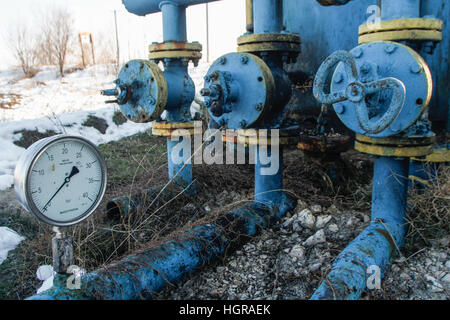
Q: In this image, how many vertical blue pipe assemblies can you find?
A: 3